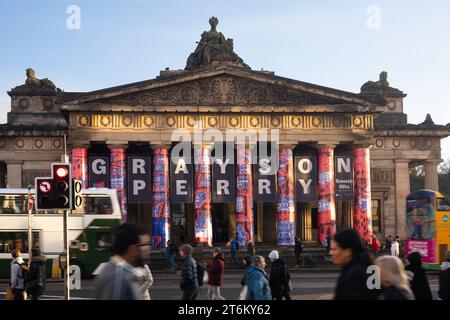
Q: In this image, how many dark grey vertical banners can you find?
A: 7